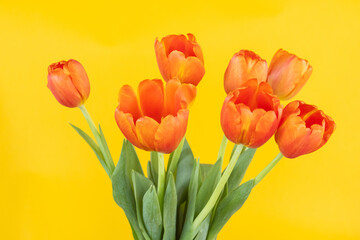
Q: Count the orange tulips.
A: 7